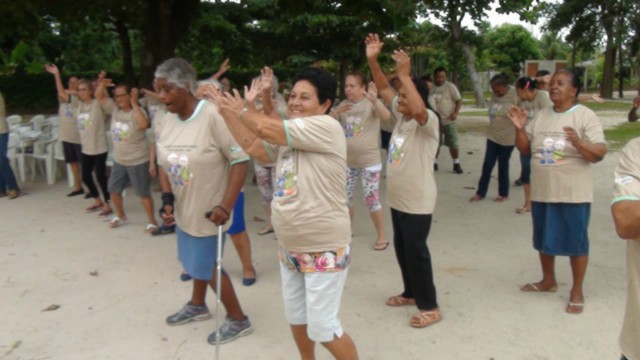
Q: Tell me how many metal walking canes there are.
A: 1